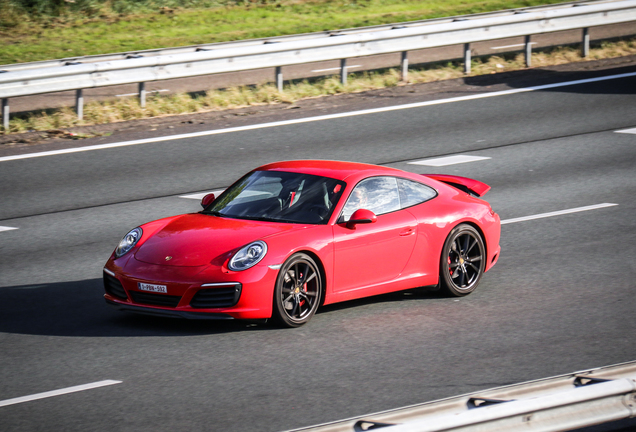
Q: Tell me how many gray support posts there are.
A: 9